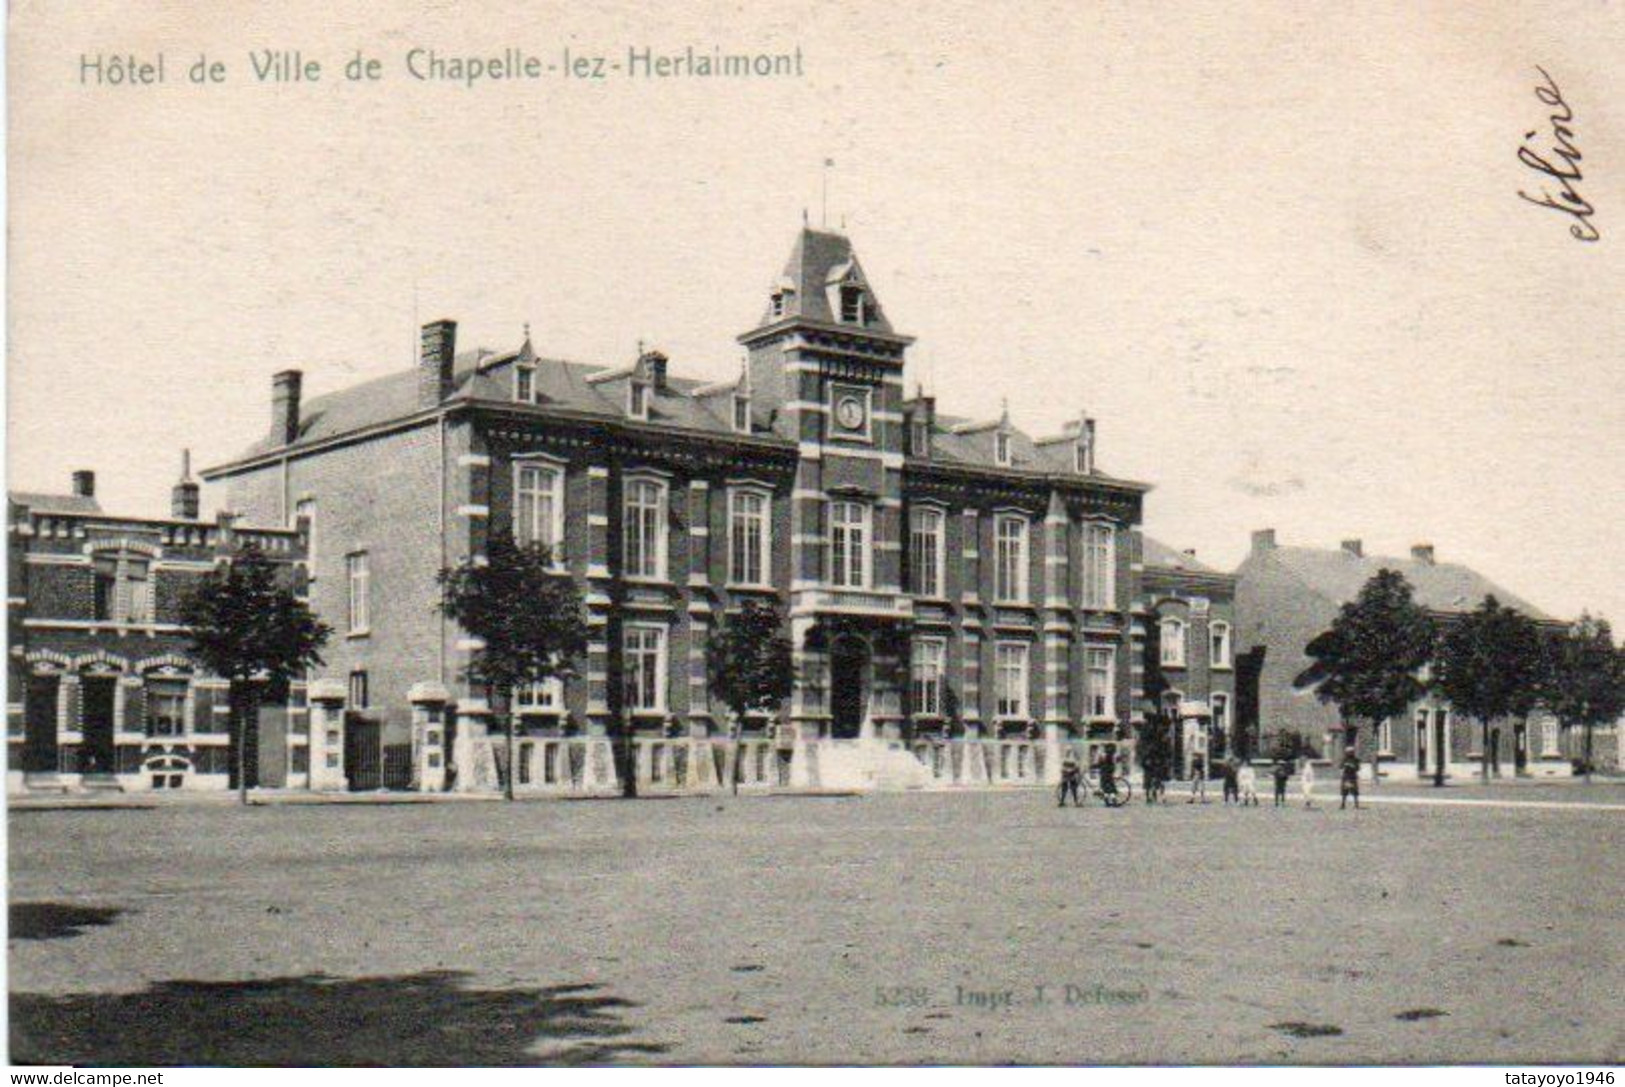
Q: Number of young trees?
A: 6